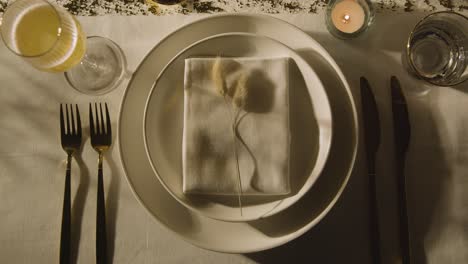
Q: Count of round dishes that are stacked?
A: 2